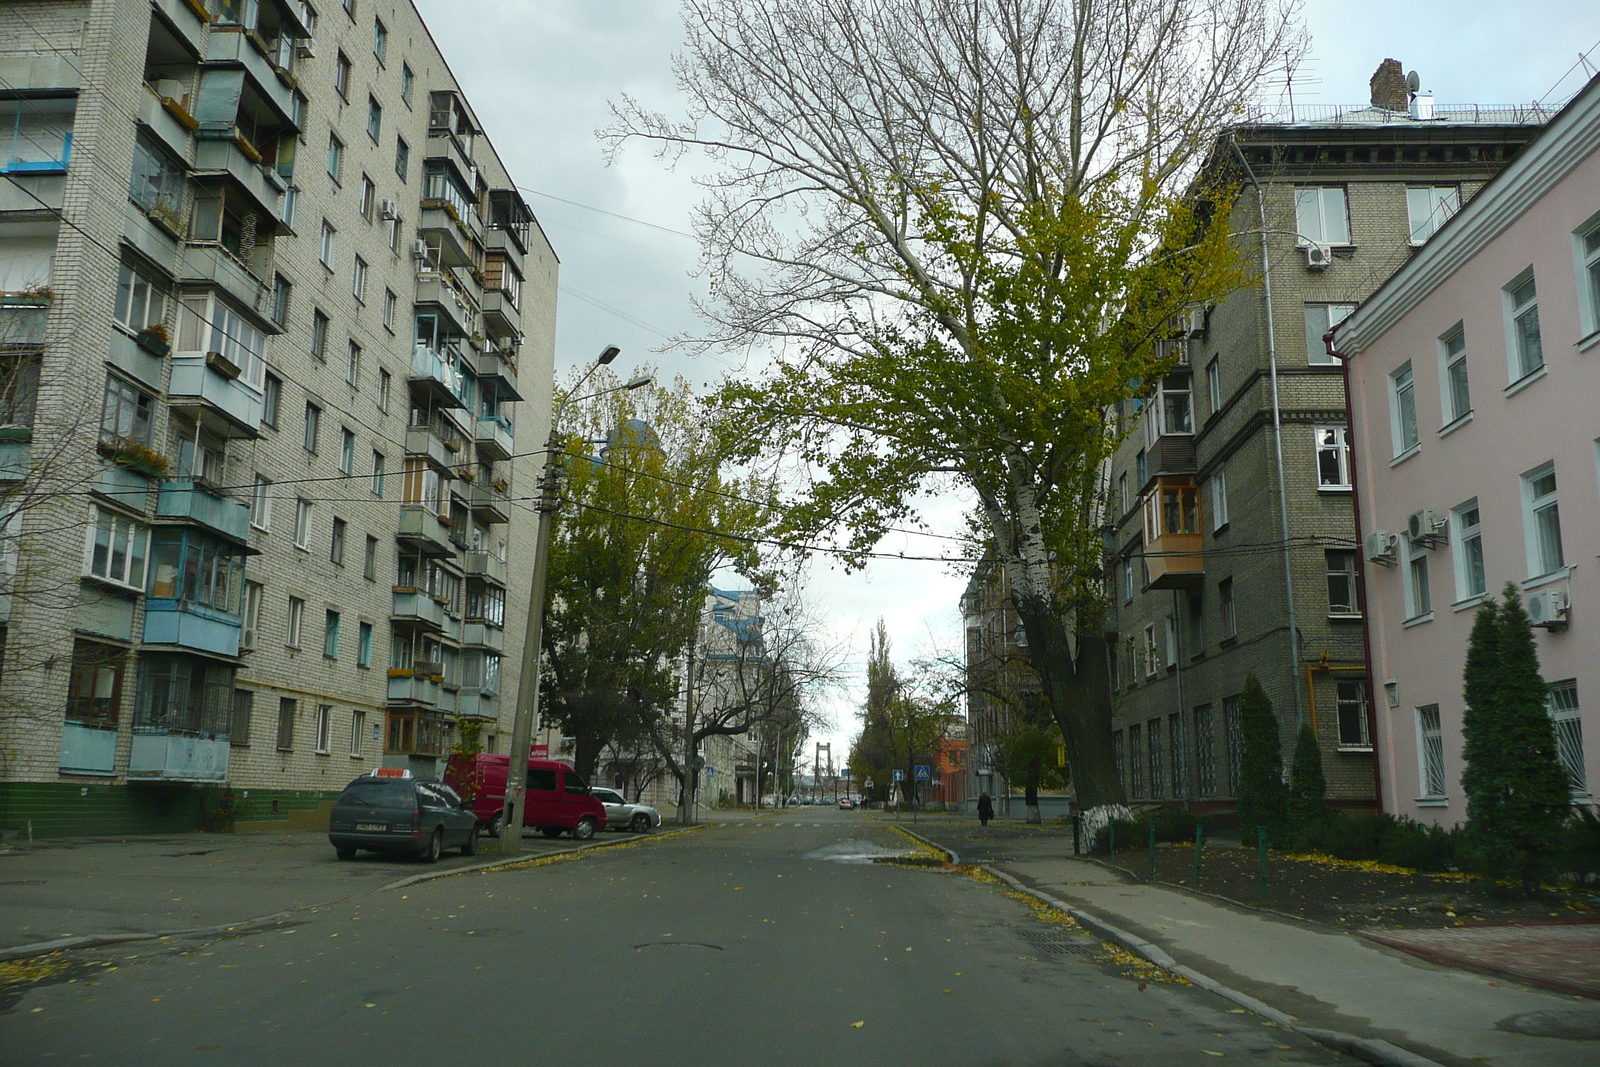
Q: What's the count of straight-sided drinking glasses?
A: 0